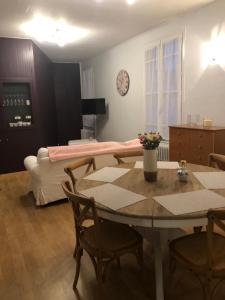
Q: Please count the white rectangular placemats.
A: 5